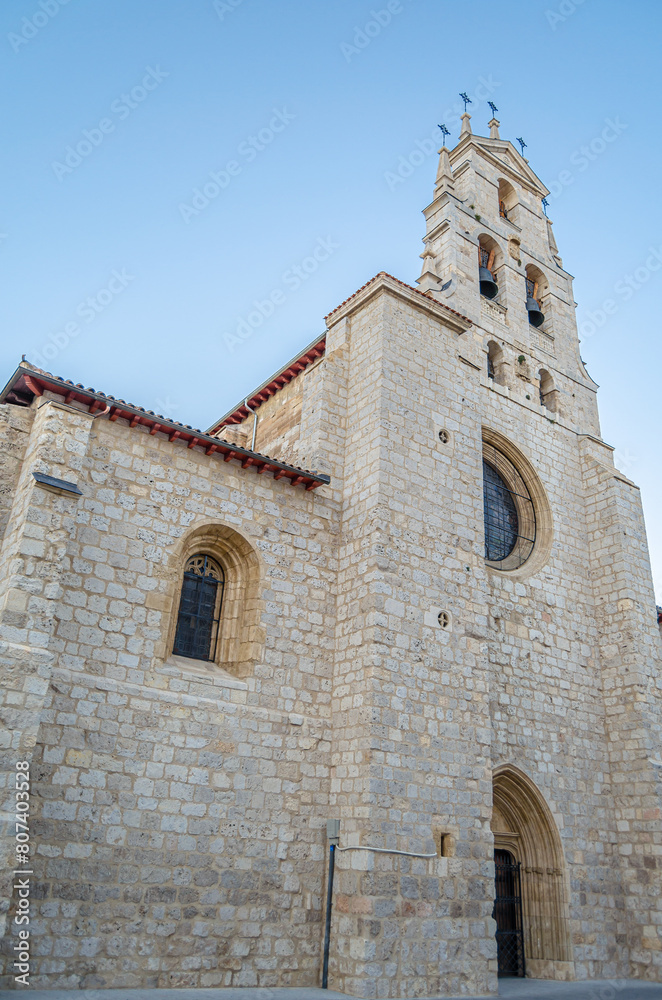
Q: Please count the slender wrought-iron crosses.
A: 5